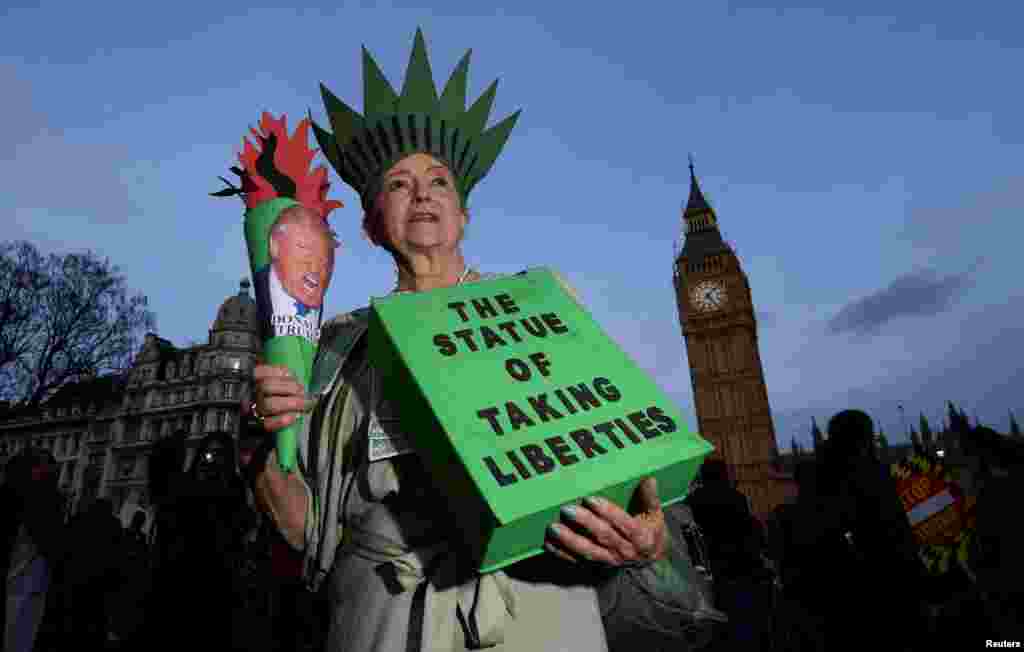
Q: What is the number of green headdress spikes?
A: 7